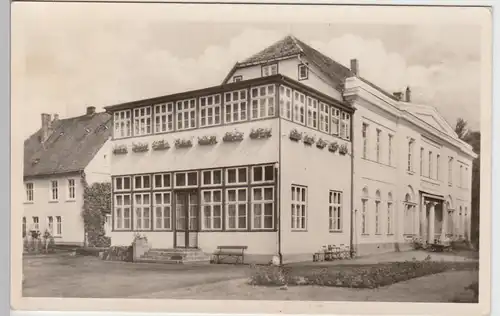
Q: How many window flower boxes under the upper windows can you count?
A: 12